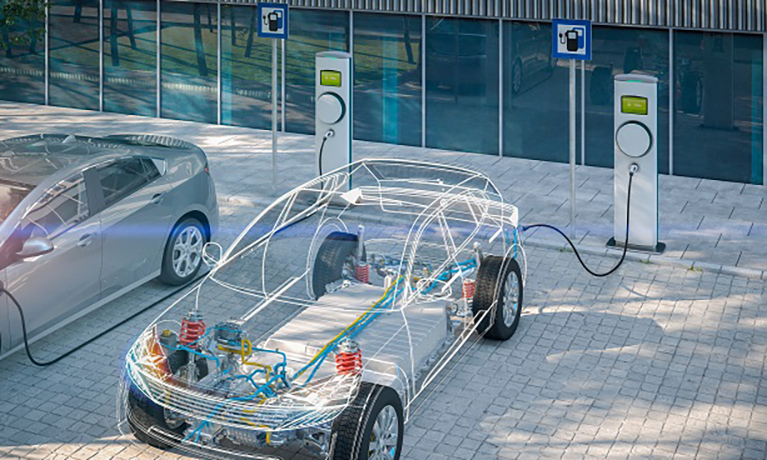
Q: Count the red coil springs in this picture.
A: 4